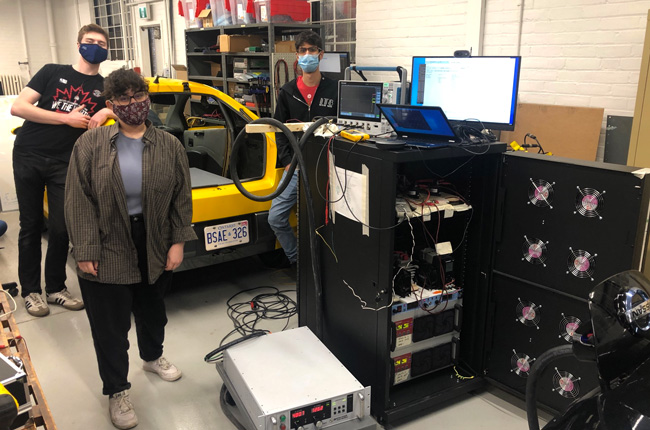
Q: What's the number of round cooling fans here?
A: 8